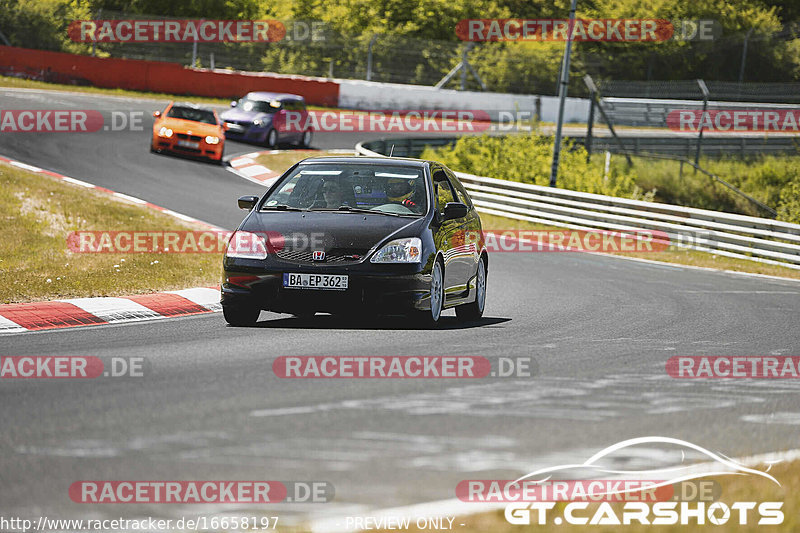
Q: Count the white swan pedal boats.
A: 0